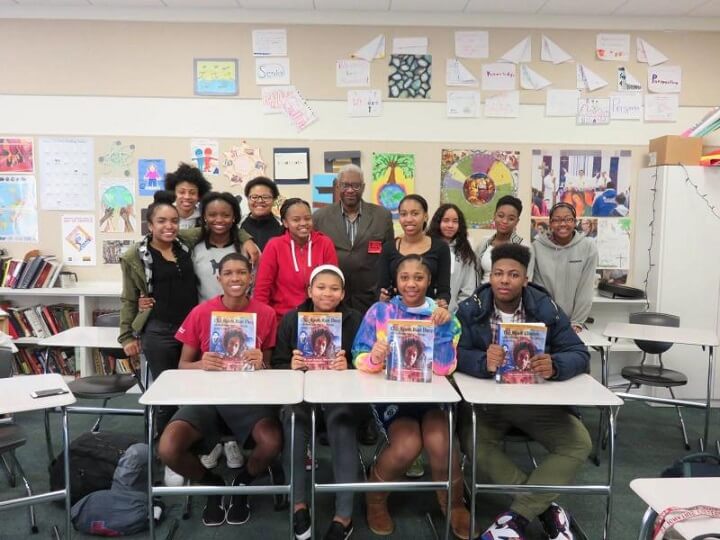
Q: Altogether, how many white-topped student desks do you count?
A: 8